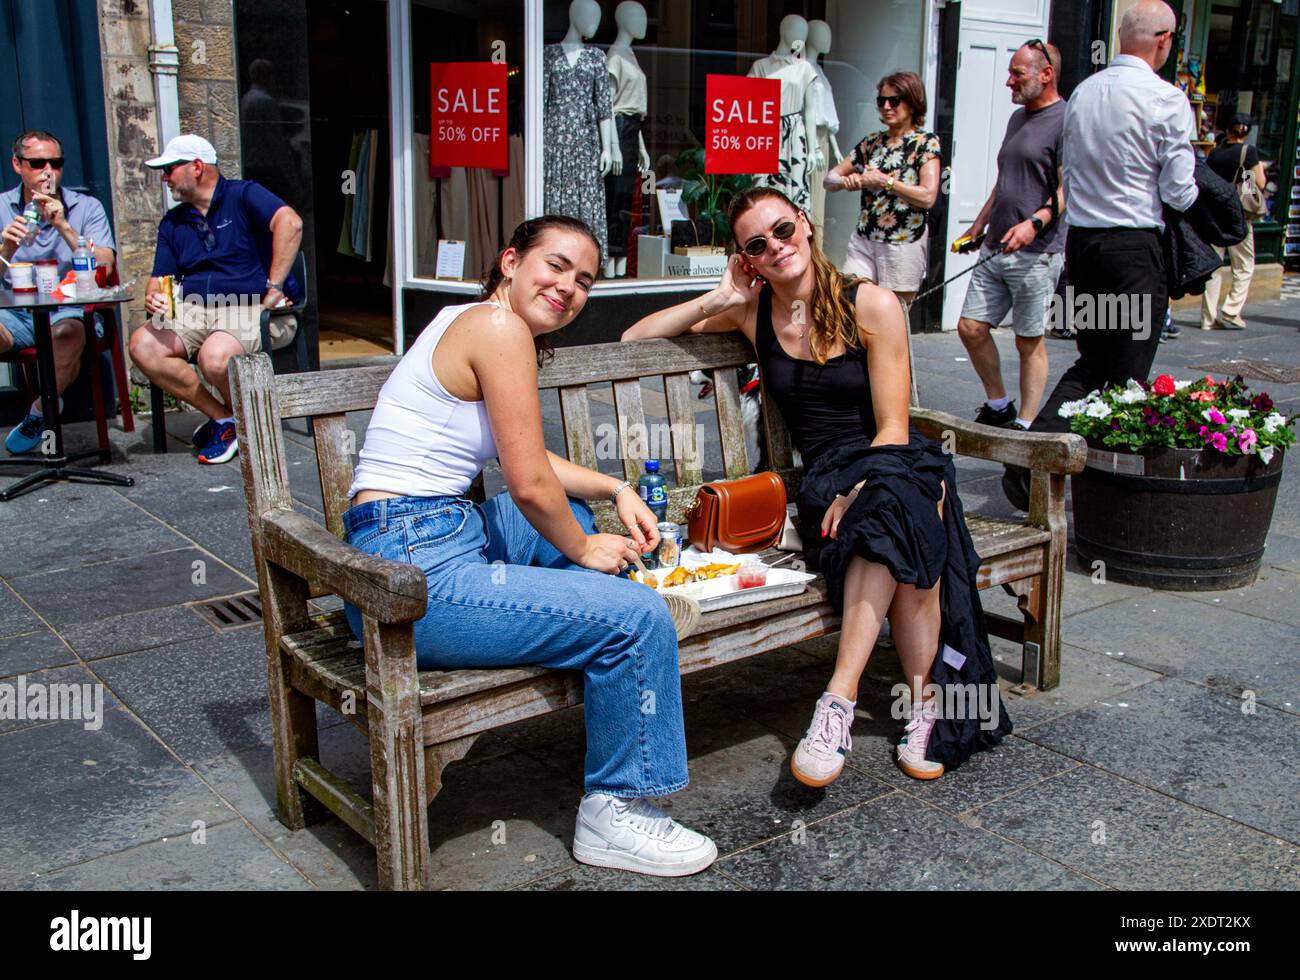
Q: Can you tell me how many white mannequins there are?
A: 4